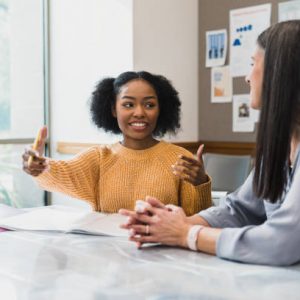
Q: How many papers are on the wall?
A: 5